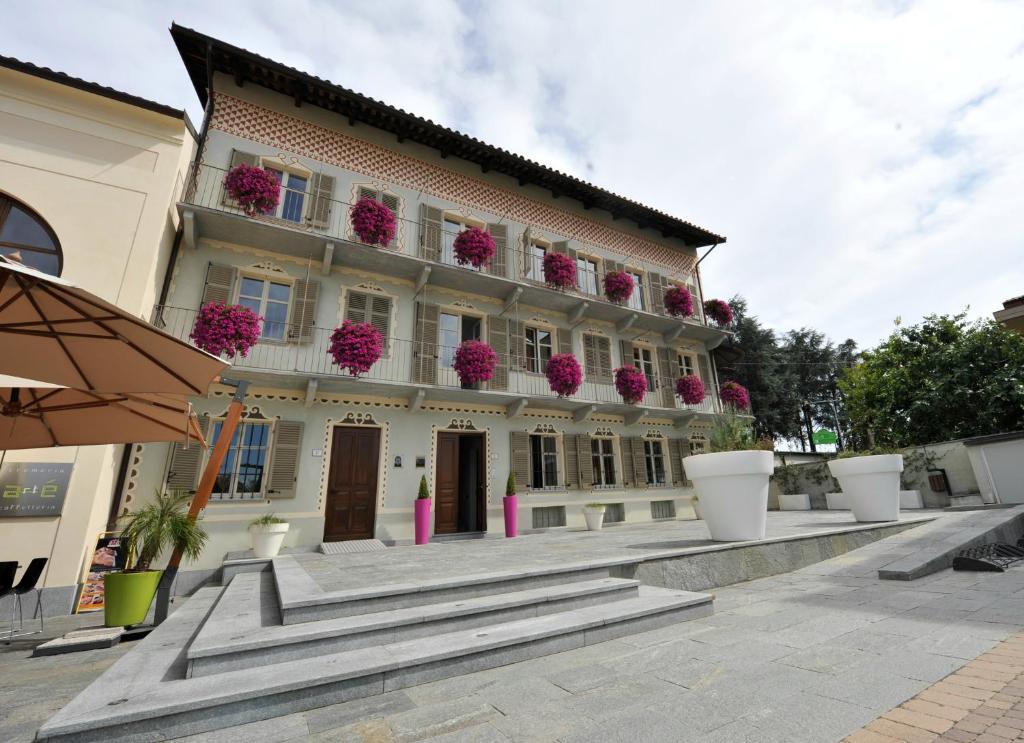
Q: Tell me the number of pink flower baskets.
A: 14